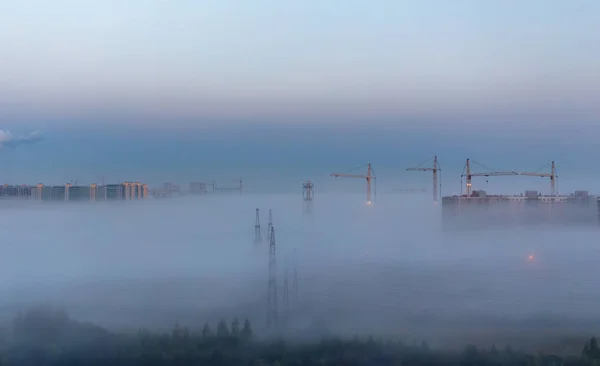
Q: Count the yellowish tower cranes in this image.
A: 4